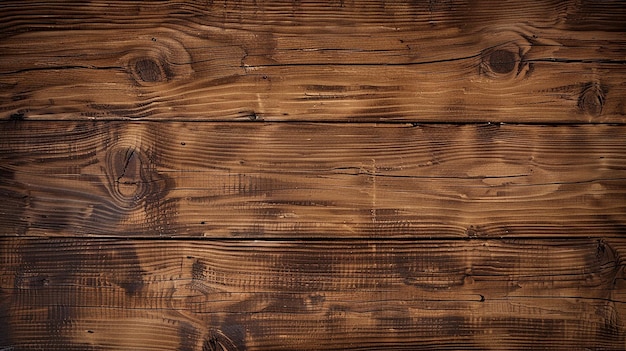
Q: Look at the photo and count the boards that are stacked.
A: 3